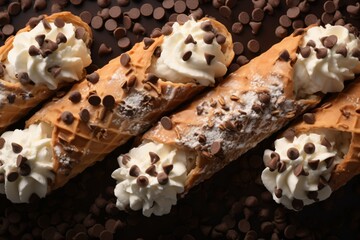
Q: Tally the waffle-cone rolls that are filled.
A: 4